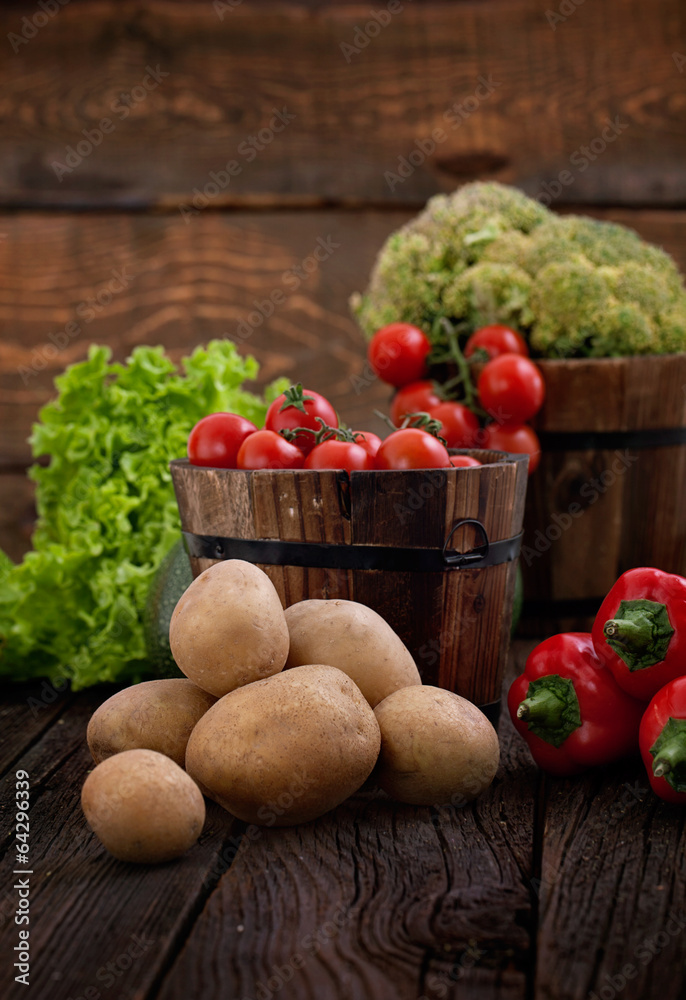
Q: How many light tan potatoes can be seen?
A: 6